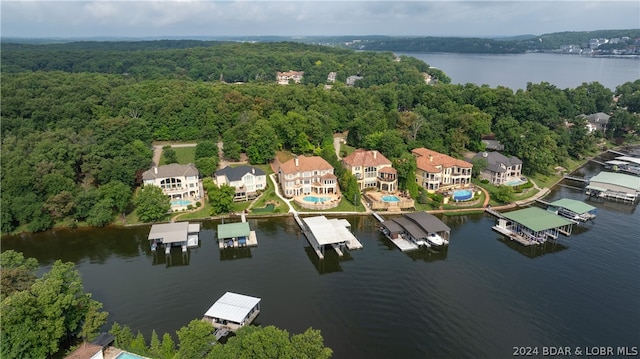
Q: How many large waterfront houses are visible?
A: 6